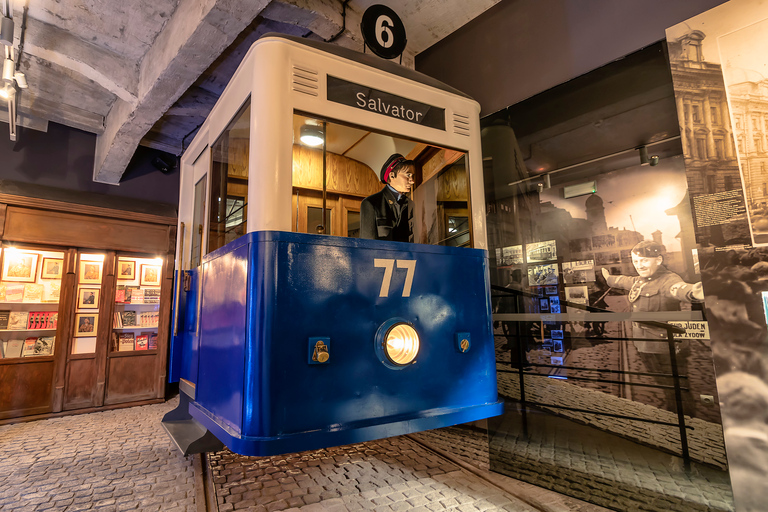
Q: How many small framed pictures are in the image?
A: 7